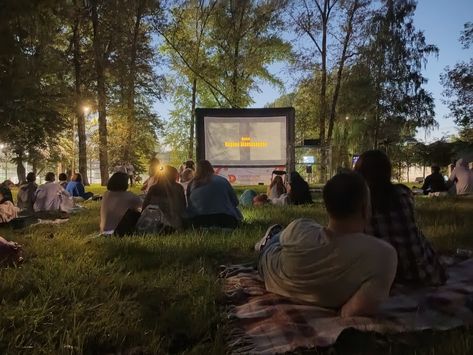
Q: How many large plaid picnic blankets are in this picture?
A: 1